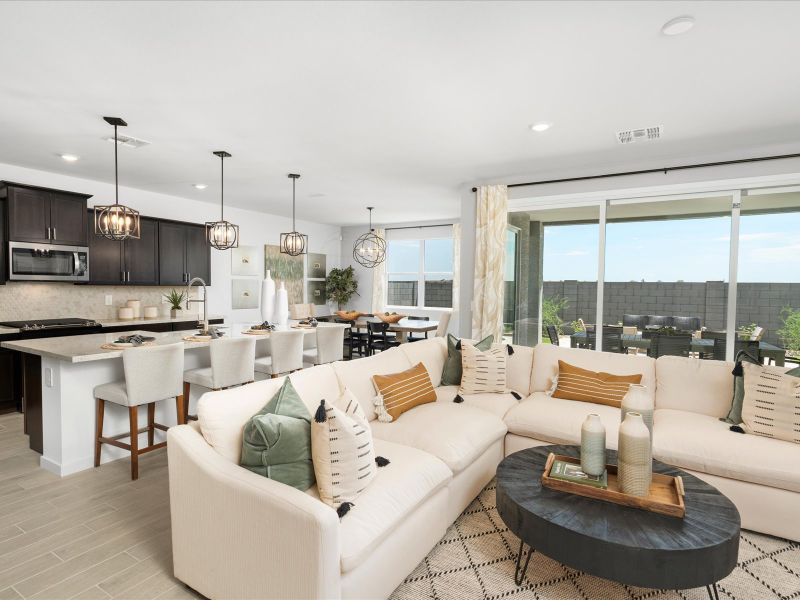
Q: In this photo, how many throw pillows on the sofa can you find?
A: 8